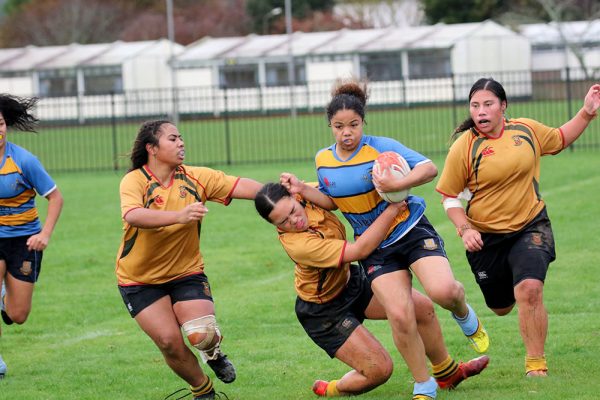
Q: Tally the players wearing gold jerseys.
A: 3